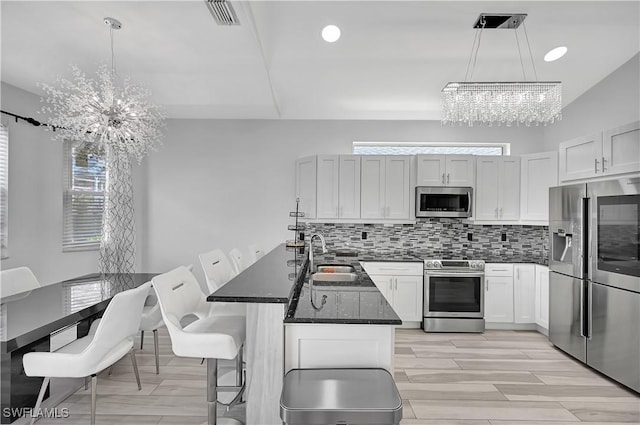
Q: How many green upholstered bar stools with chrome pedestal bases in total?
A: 0